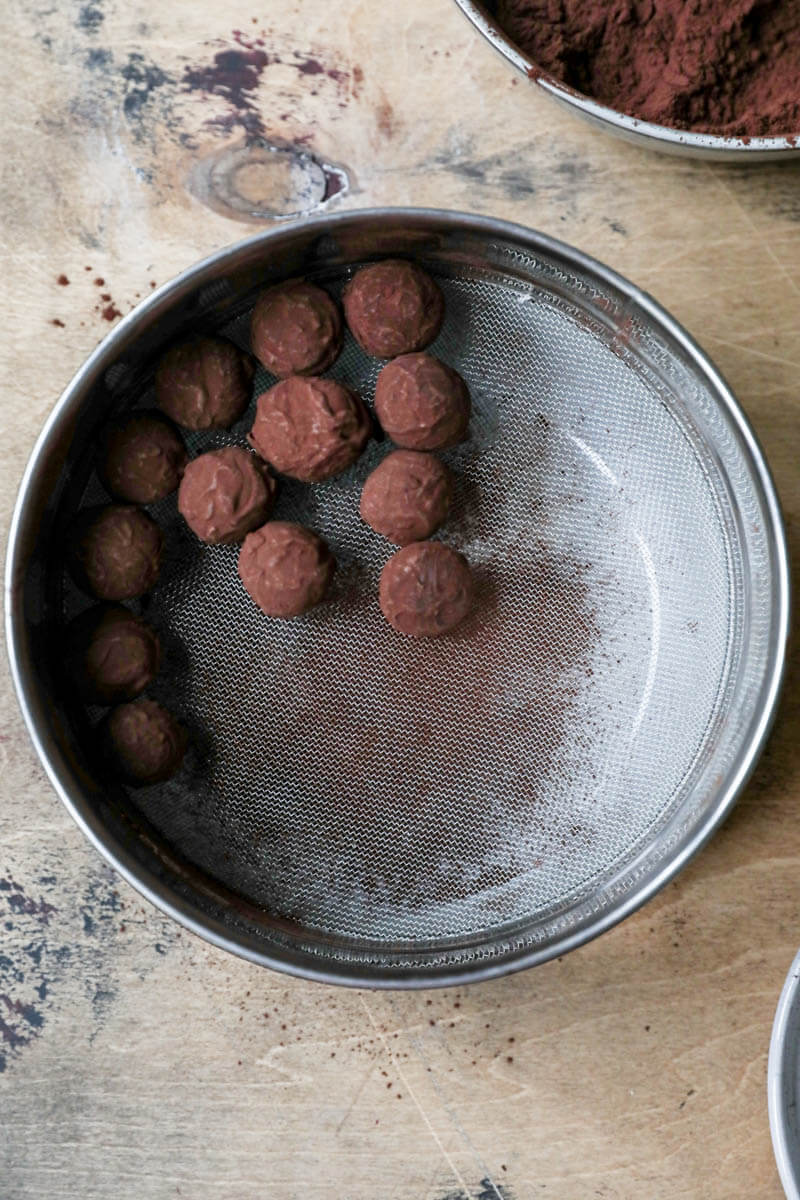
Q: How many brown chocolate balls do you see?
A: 13